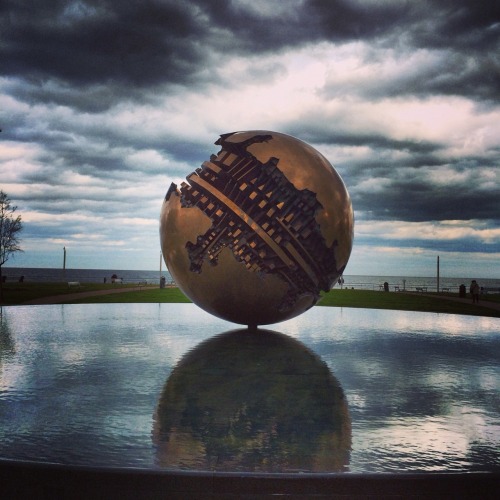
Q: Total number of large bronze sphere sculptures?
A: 1